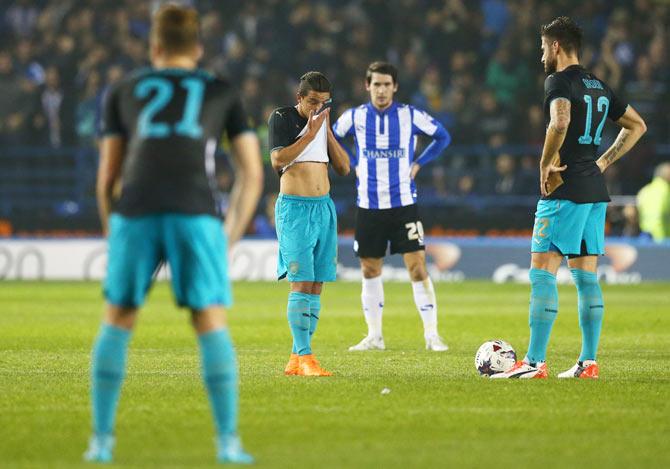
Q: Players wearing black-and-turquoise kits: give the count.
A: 3